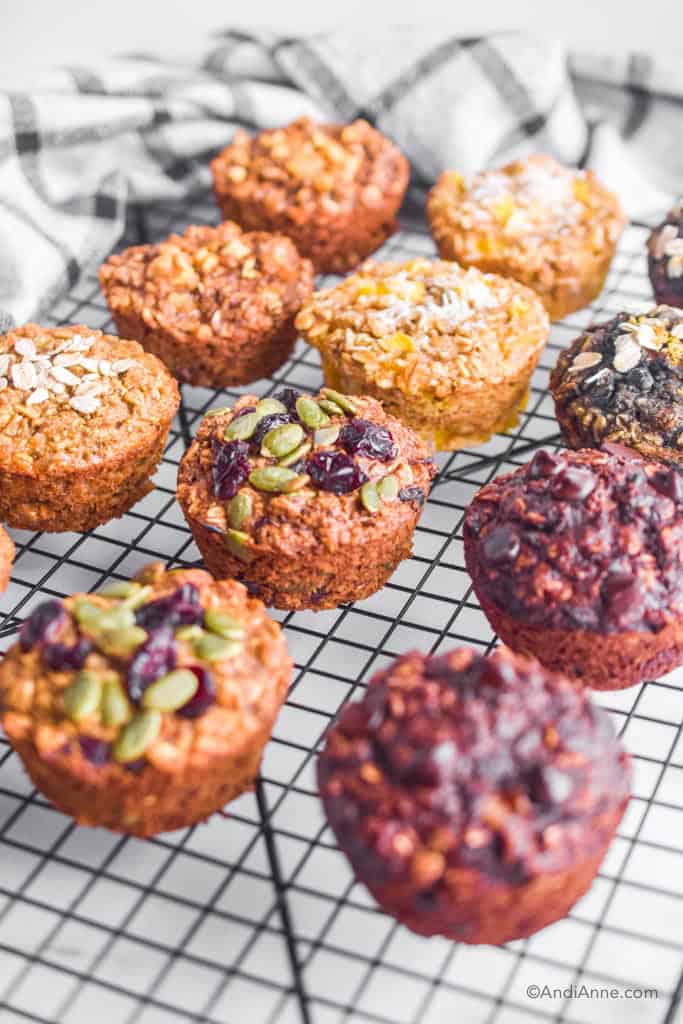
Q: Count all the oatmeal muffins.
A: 12